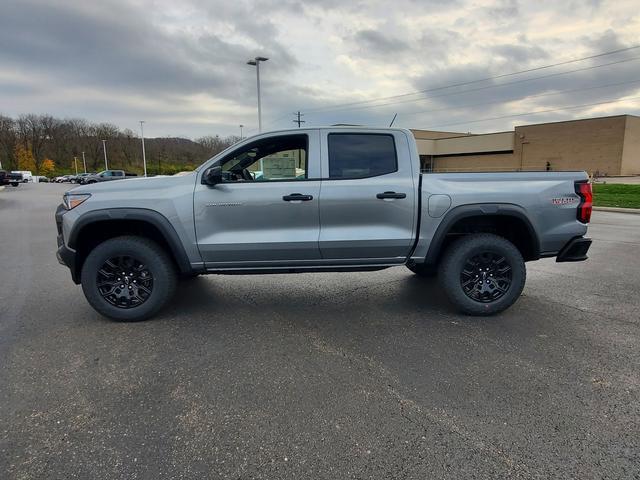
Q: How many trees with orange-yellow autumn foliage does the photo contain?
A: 2